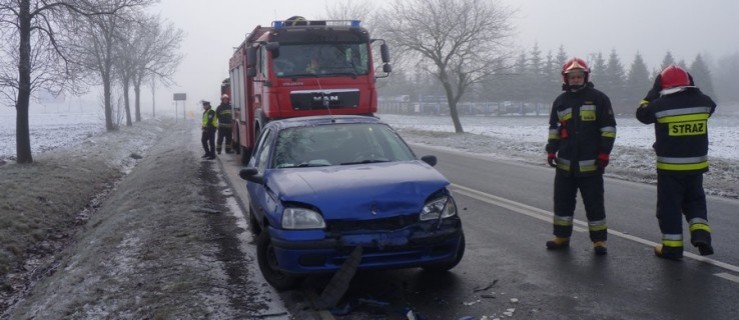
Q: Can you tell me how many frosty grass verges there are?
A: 2